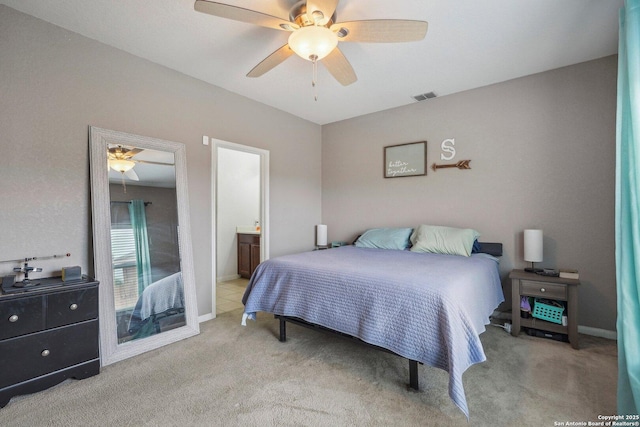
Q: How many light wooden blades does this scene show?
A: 5